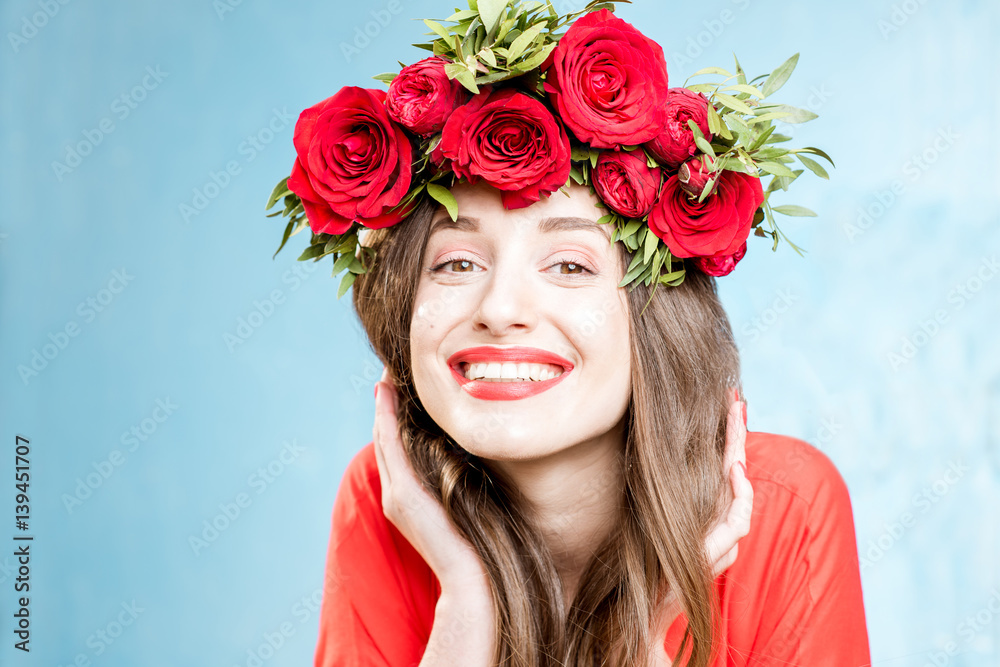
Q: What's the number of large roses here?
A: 4